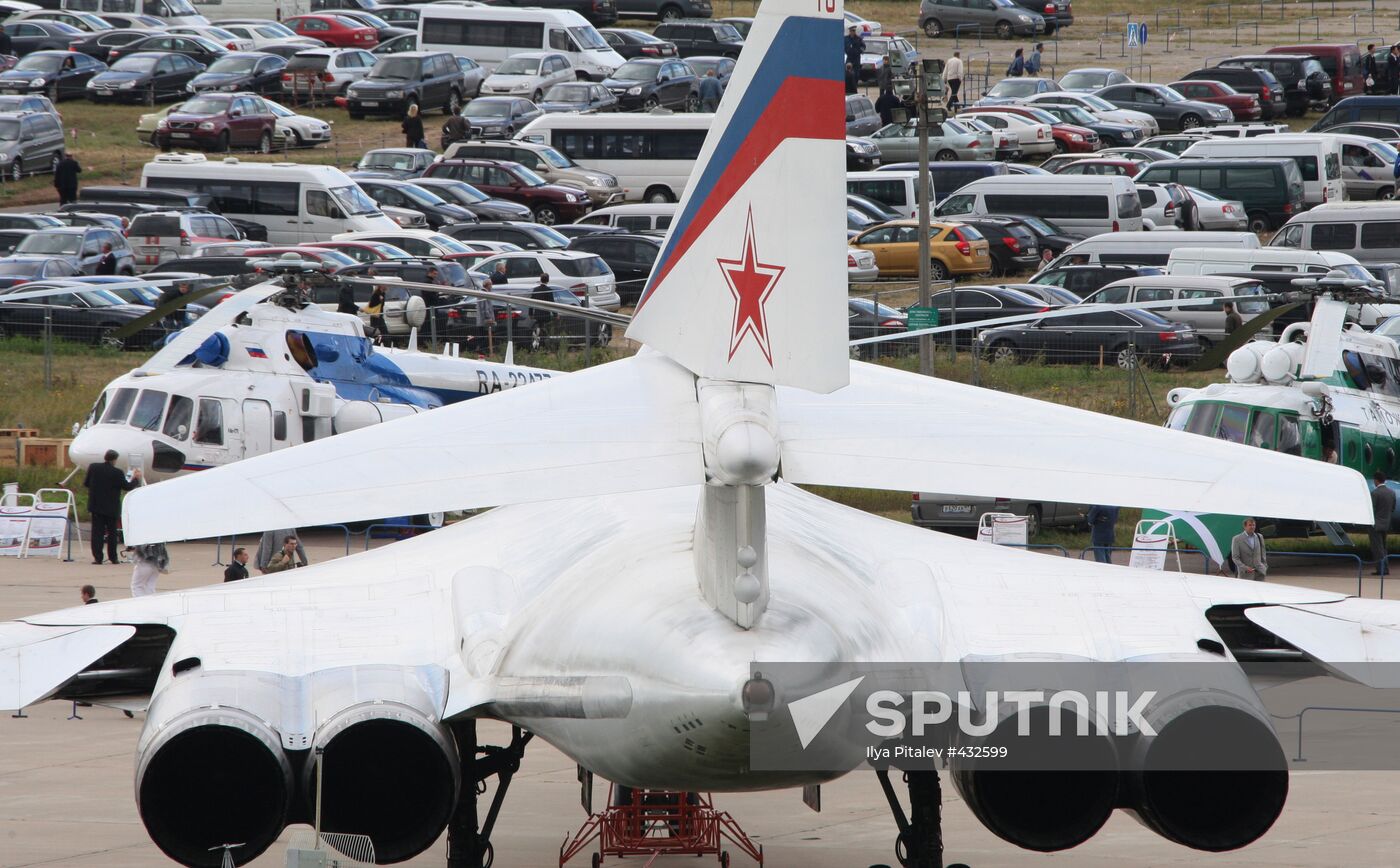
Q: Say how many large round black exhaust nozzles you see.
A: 4